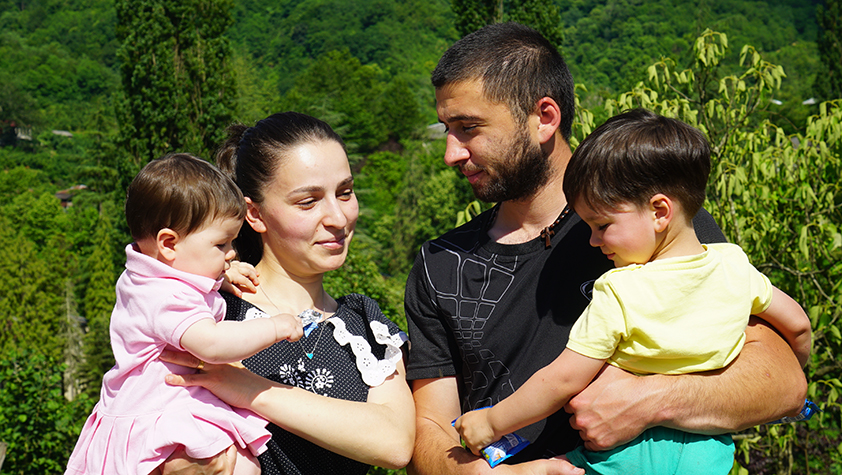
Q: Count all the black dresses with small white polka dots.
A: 1